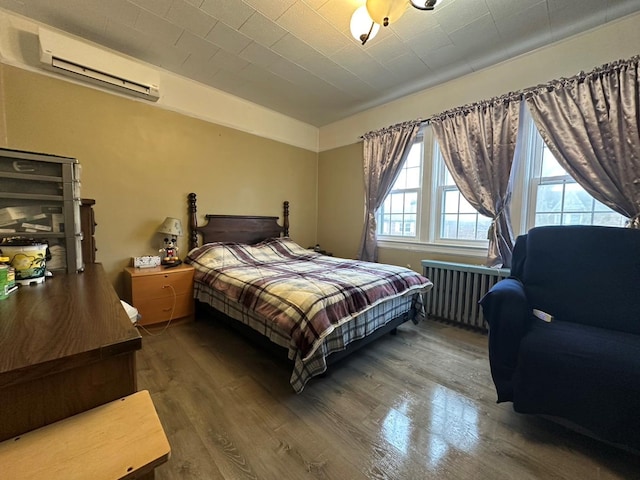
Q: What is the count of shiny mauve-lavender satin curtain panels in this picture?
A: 3